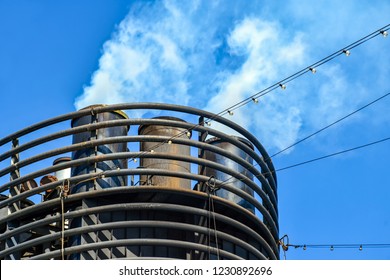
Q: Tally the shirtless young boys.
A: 0